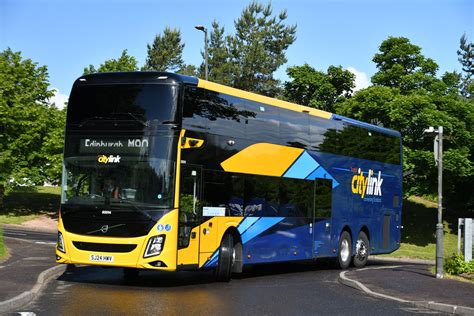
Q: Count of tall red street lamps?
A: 0